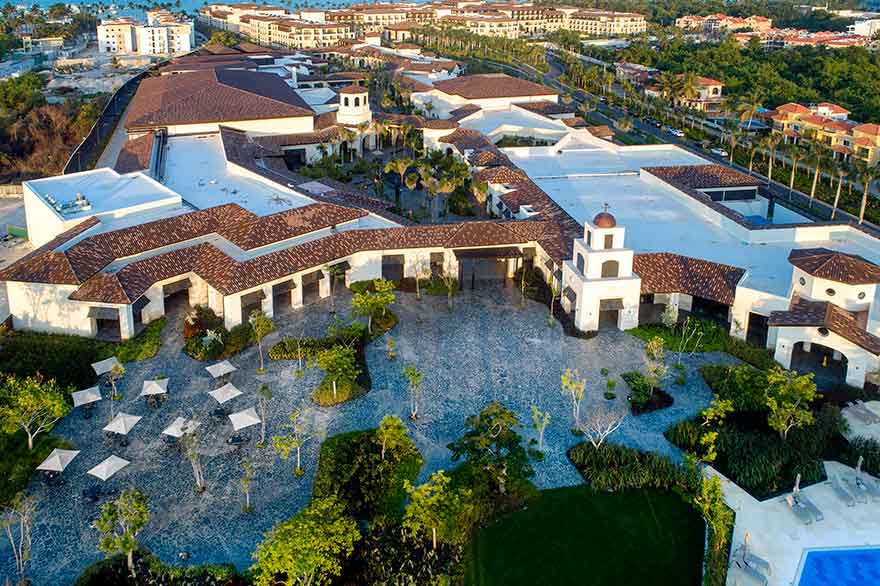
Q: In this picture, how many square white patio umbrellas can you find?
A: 10